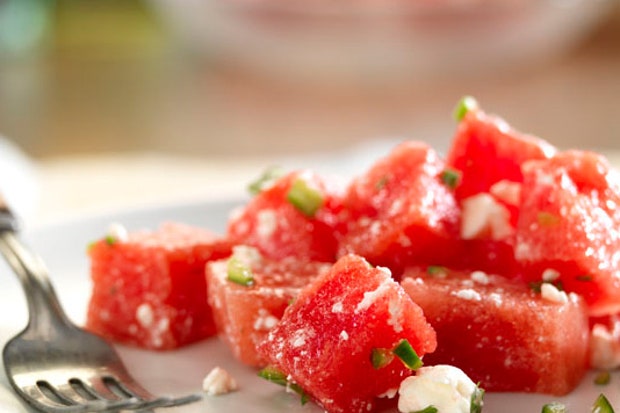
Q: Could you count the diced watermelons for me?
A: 8